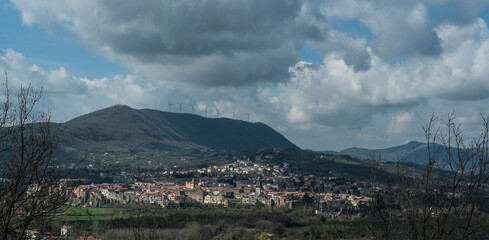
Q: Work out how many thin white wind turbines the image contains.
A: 8